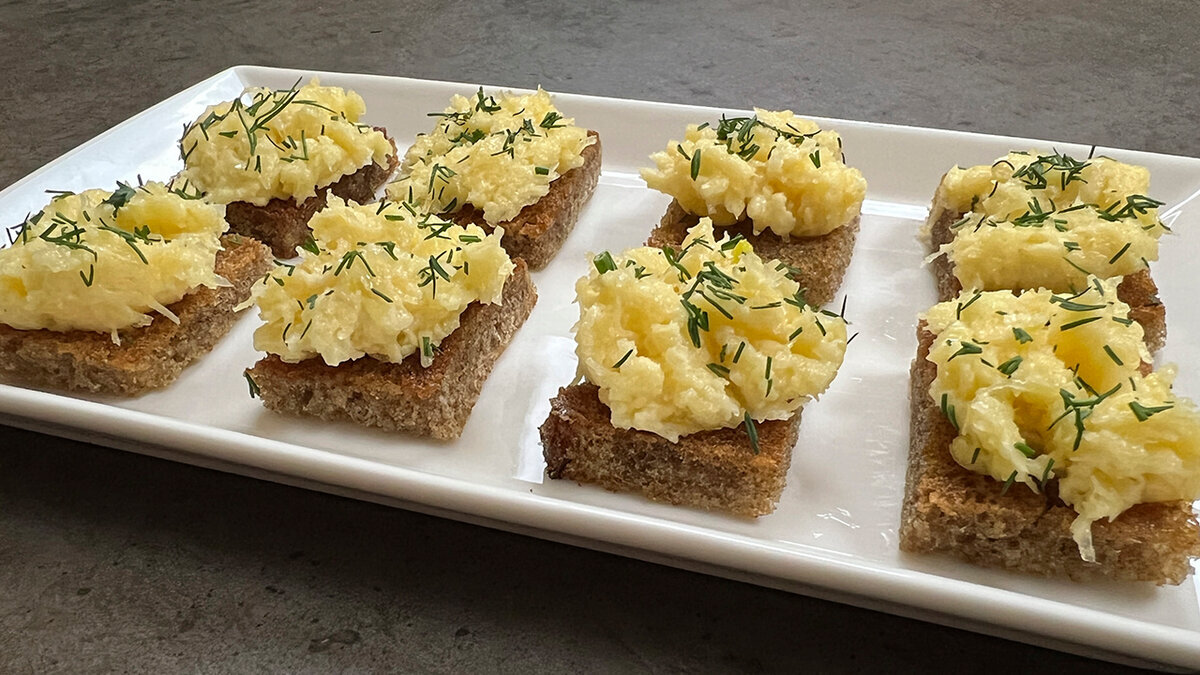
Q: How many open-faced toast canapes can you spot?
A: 8